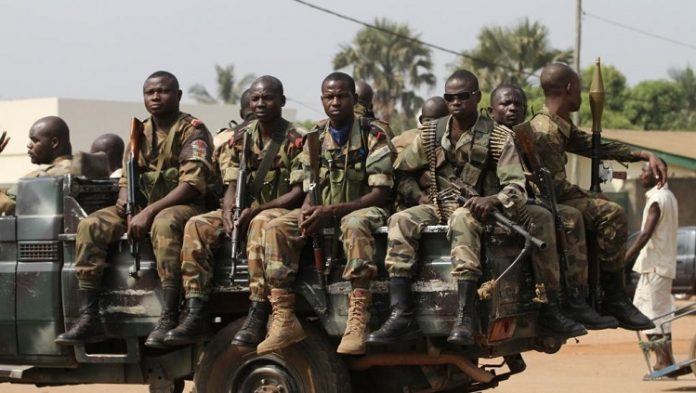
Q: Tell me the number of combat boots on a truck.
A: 11